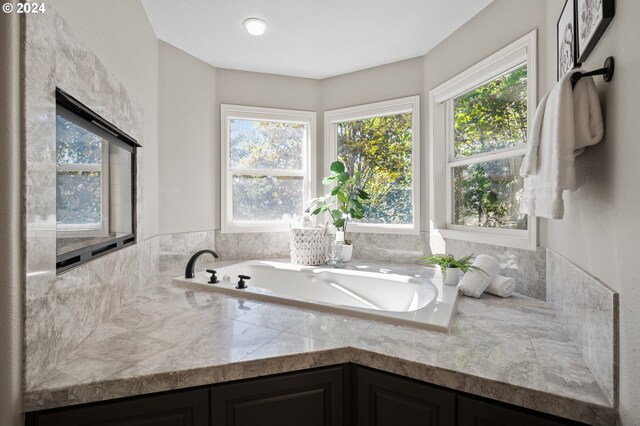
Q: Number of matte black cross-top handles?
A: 2